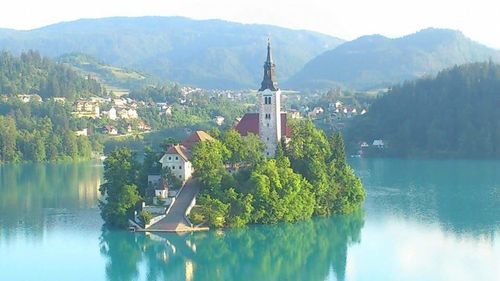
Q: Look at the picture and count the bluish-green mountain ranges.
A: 2